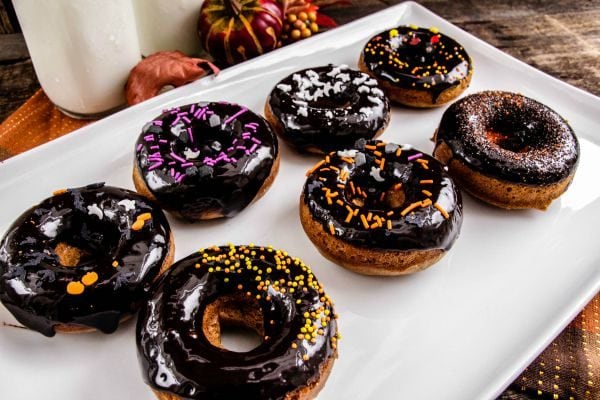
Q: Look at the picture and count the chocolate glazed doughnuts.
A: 7